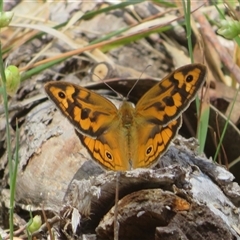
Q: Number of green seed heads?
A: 4